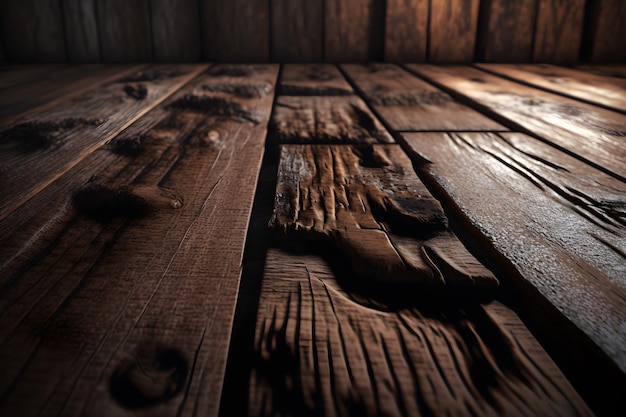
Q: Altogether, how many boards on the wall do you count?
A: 12